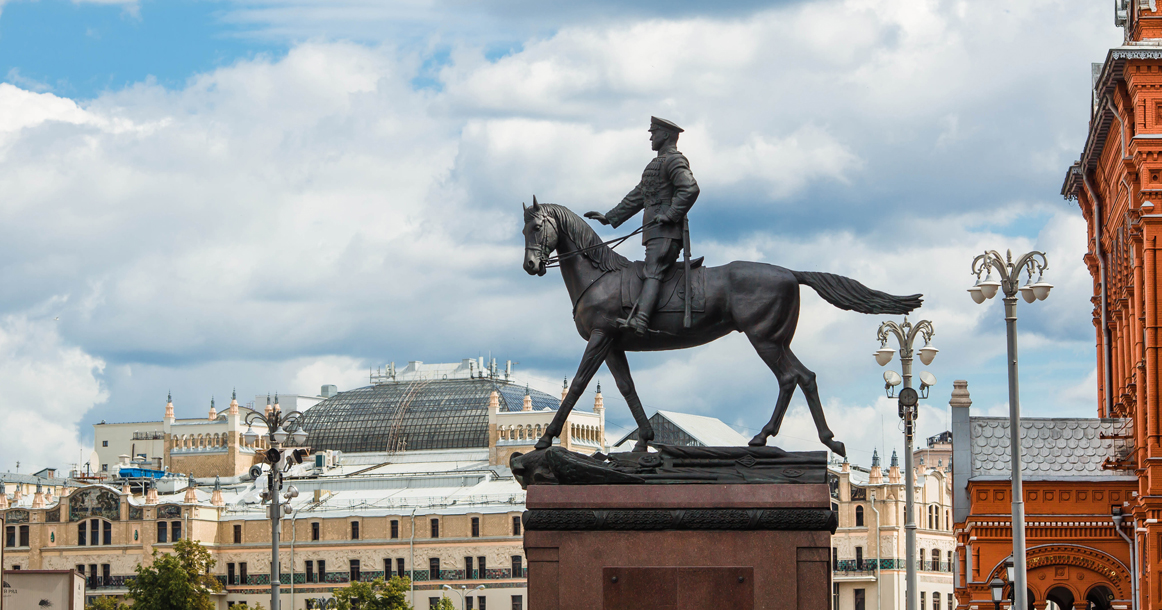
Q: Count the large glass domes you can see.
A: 1